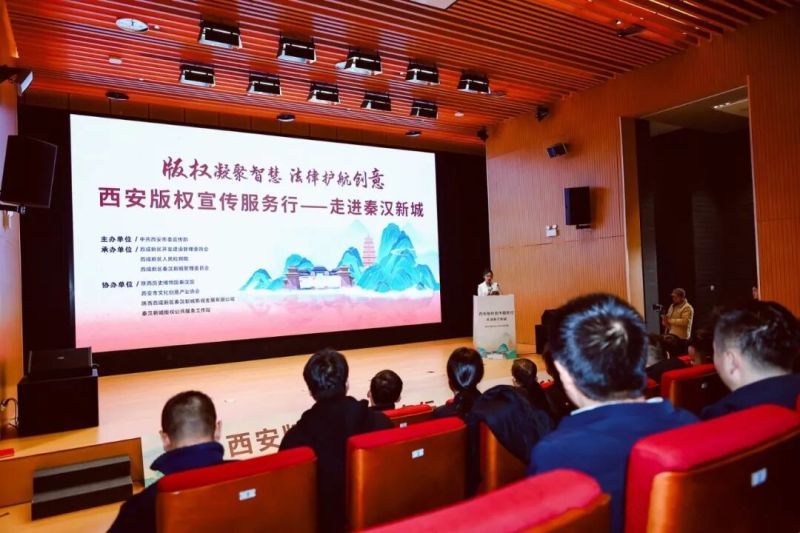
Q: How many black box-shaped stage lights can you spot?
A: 10